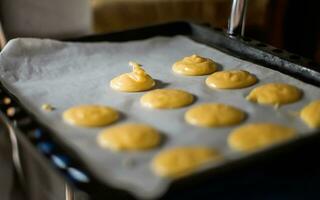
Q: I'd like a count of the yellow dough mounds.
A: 11